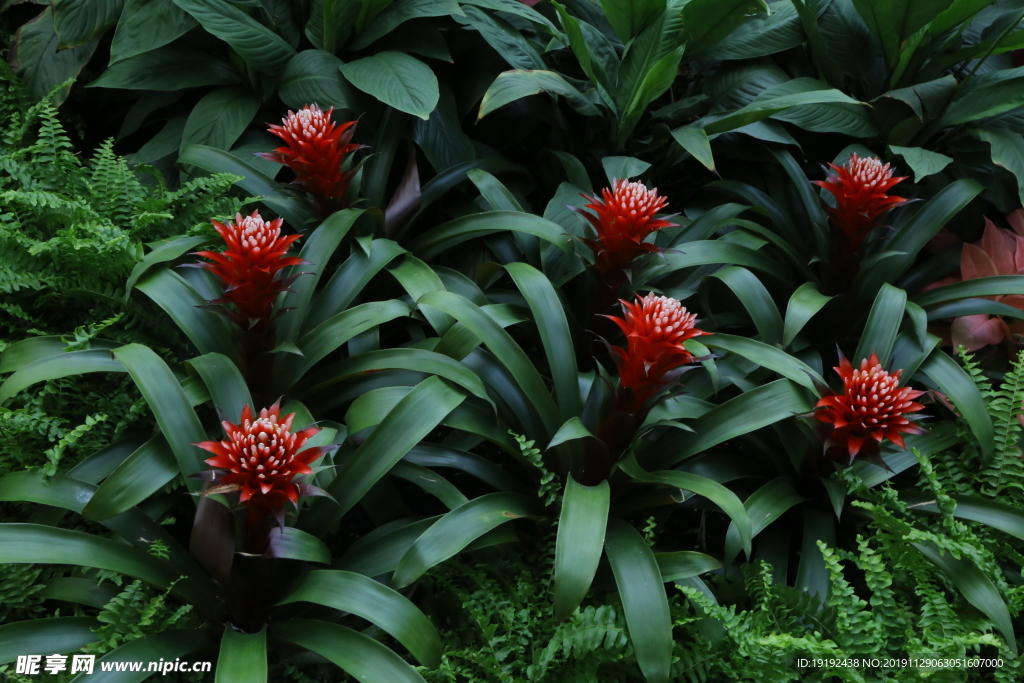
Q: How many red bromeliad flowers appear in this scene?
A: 7